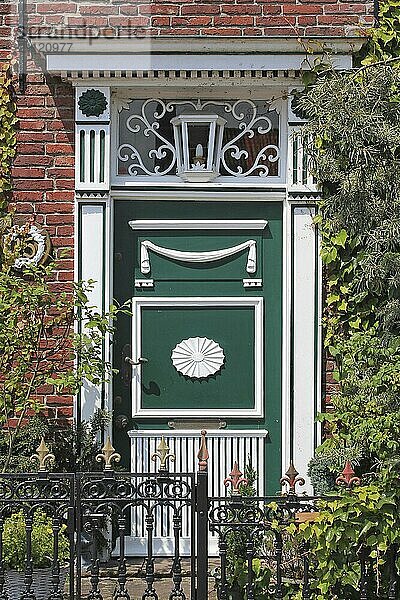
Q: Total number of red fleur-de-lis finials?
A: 3